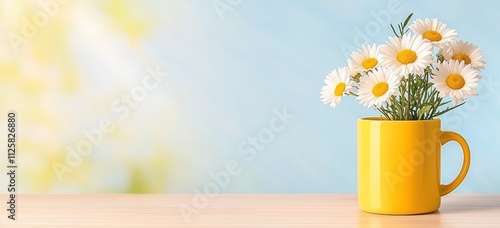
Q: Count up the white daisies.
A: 7